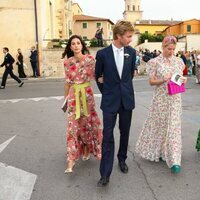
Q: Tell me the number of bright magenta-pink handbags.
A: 1